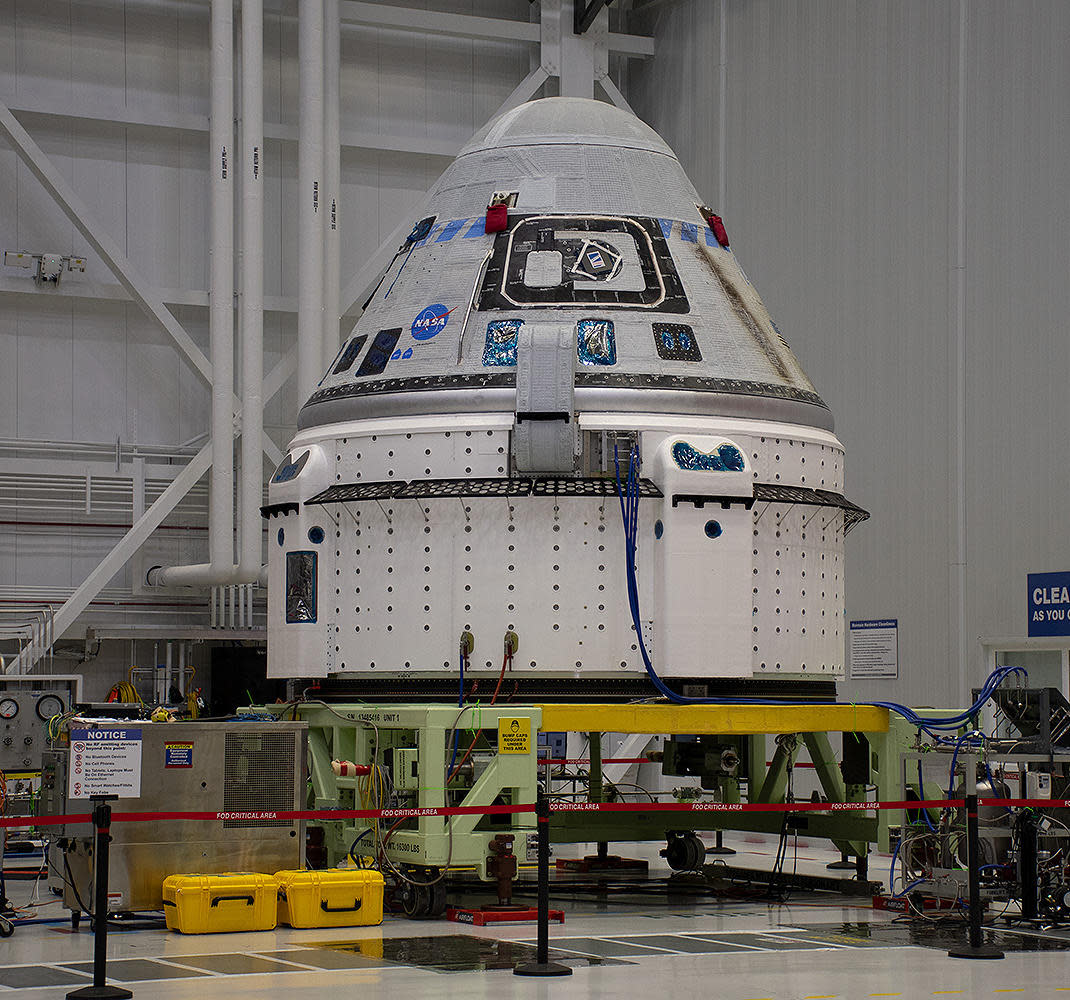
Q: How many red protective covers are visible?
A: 2